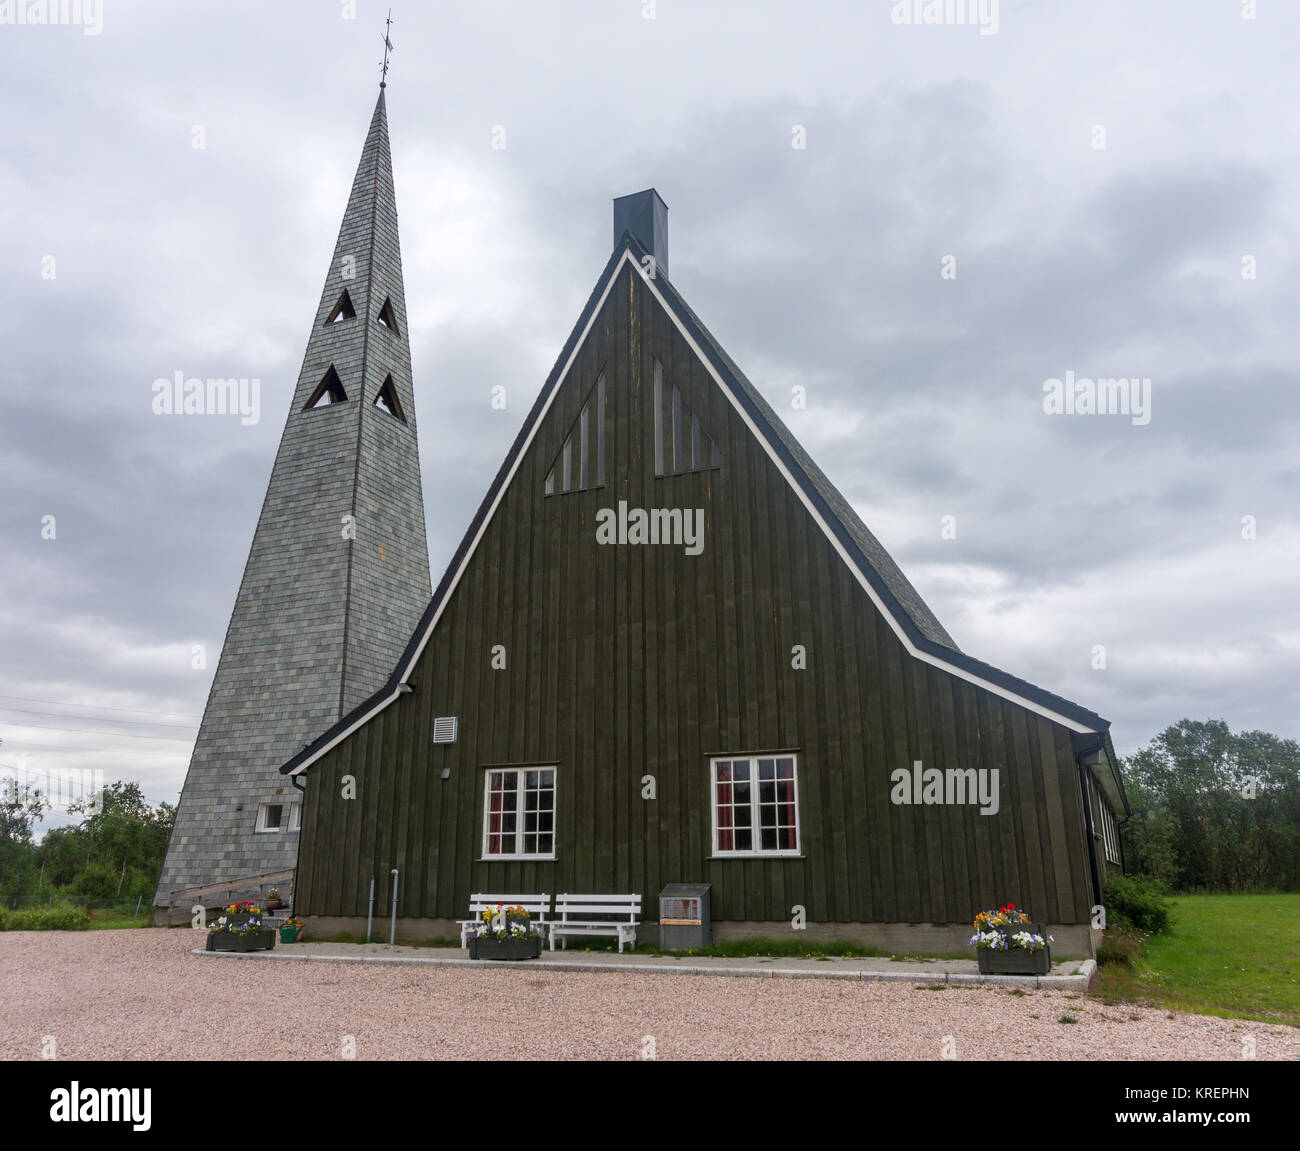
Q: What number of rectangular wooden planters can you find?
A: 3